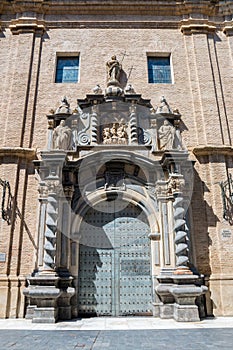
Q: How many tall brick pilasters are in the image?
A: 2